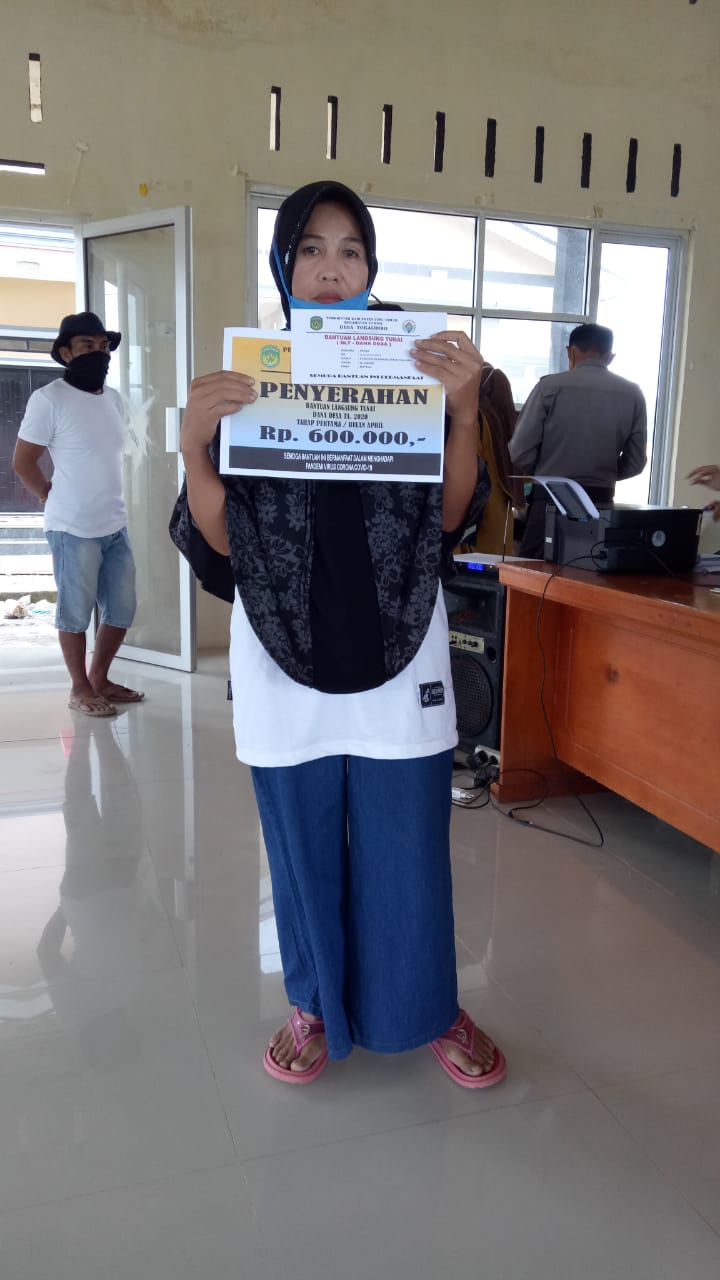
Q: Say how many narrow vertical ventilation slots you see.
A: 10